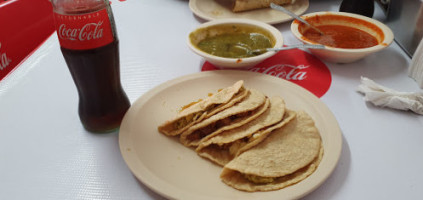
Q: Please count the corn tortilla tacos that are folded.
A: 4